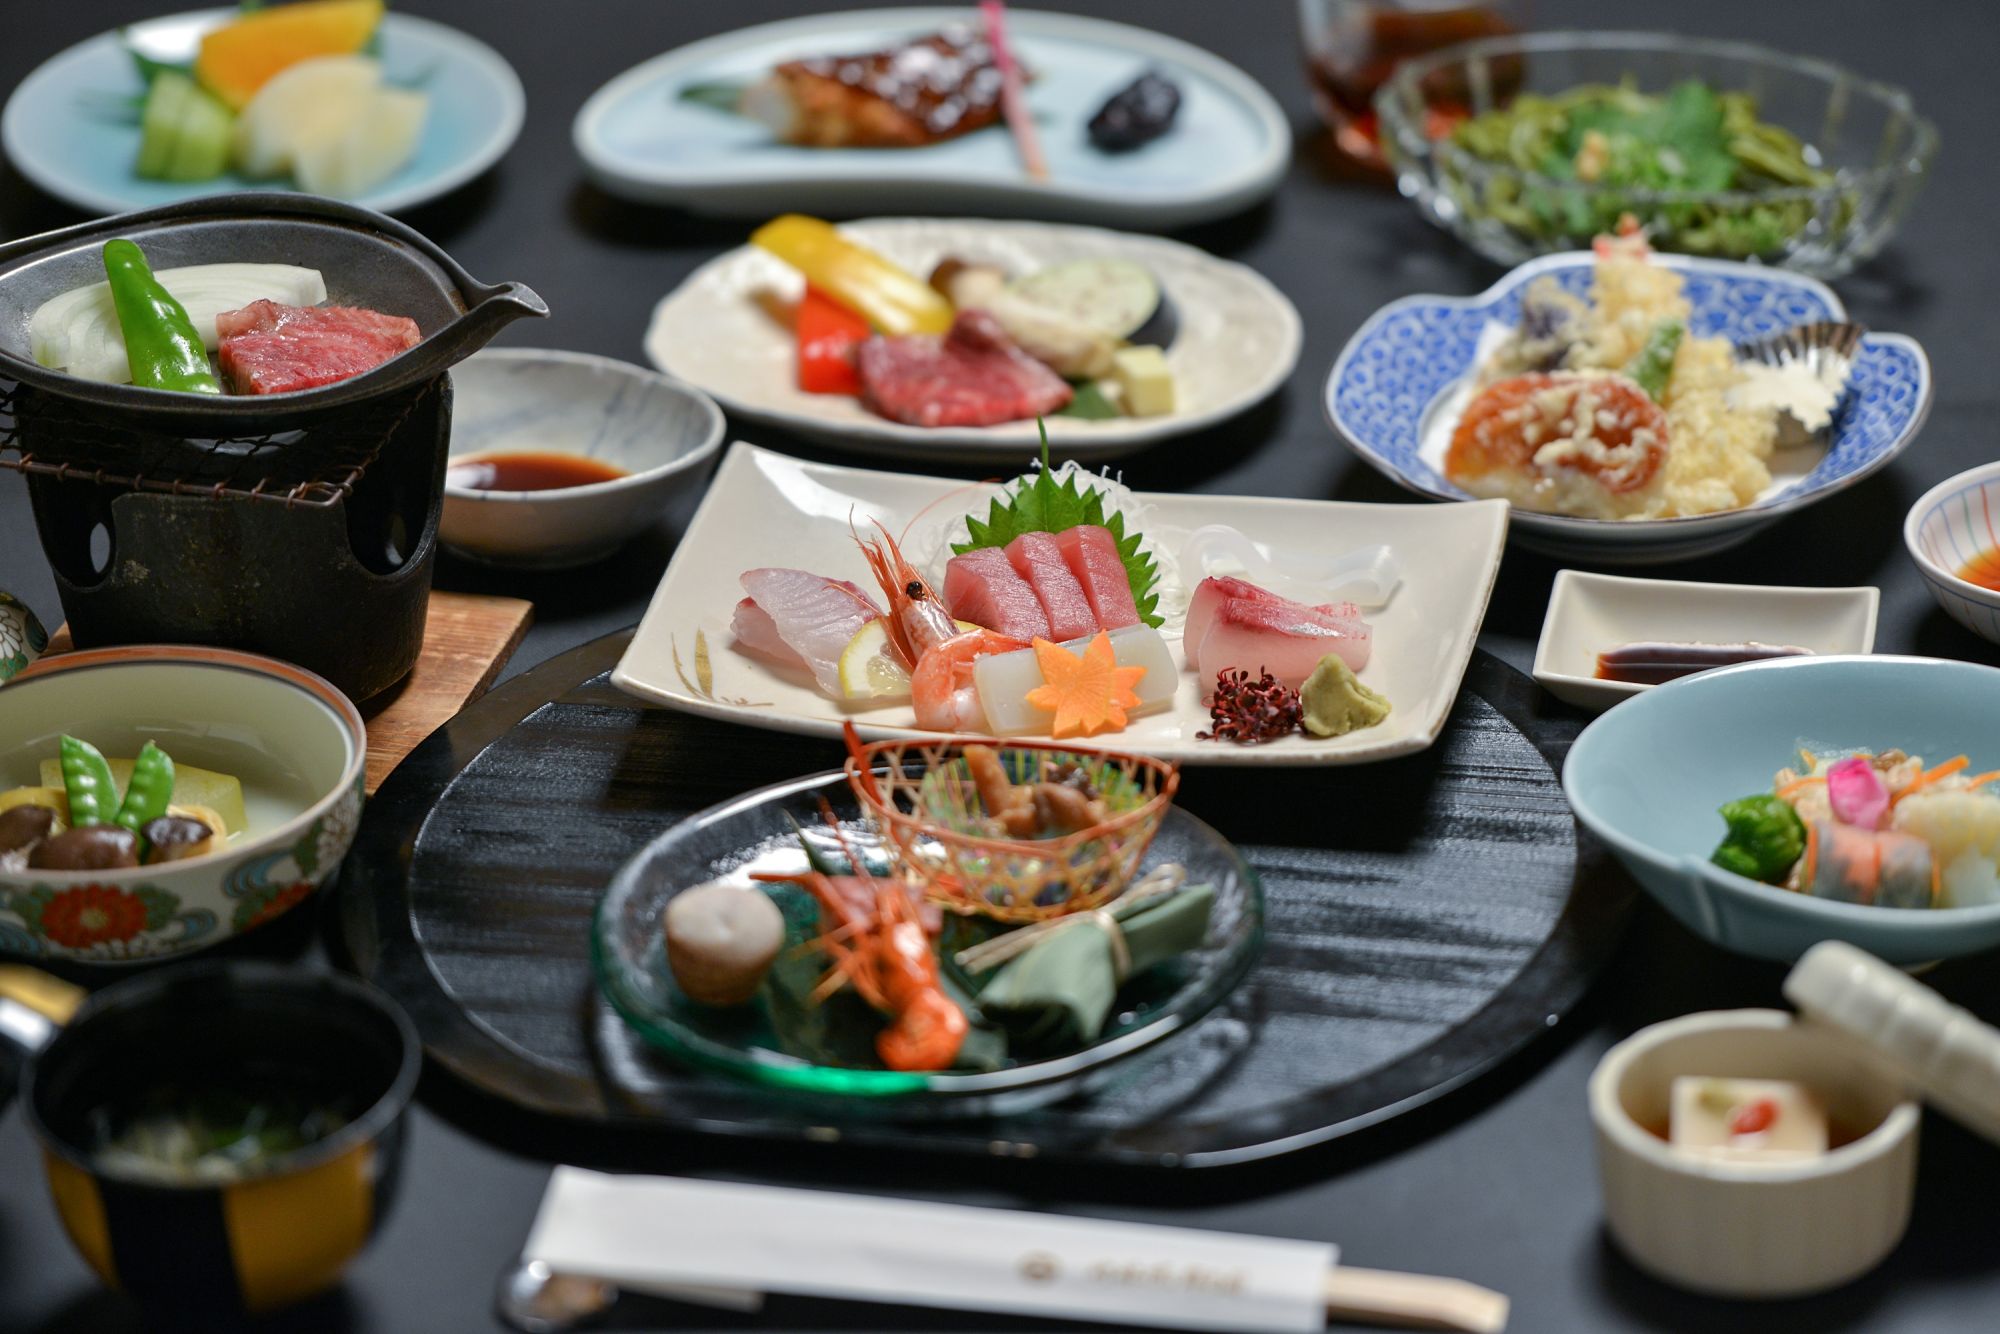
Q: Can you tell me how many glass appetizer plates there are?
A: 1